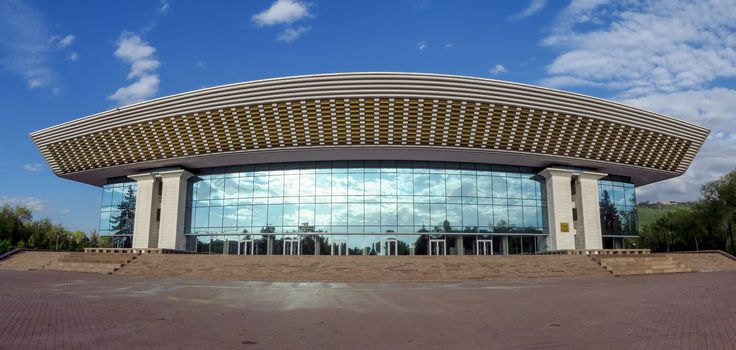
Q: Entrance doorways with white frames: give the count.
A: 6